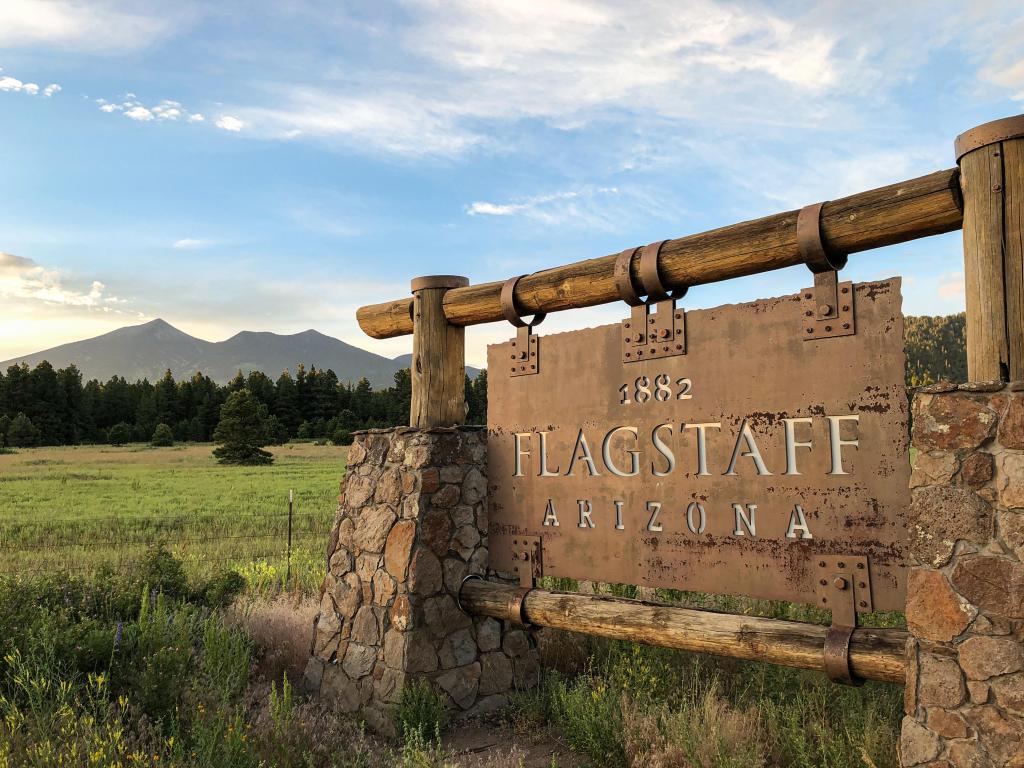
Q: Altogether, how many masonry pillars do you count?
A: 2